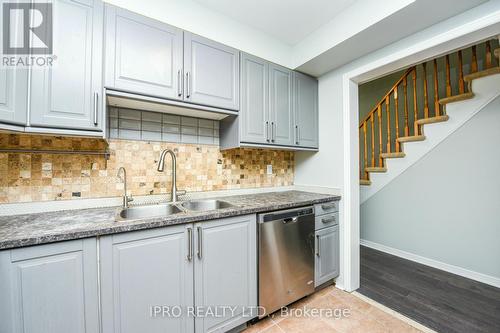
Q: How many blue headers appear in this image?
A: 0